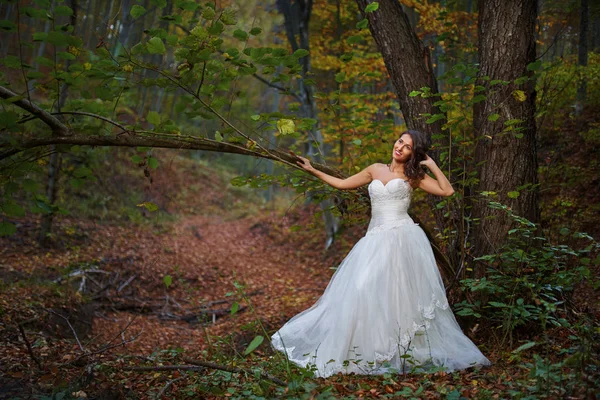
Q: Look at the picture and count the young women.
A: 1